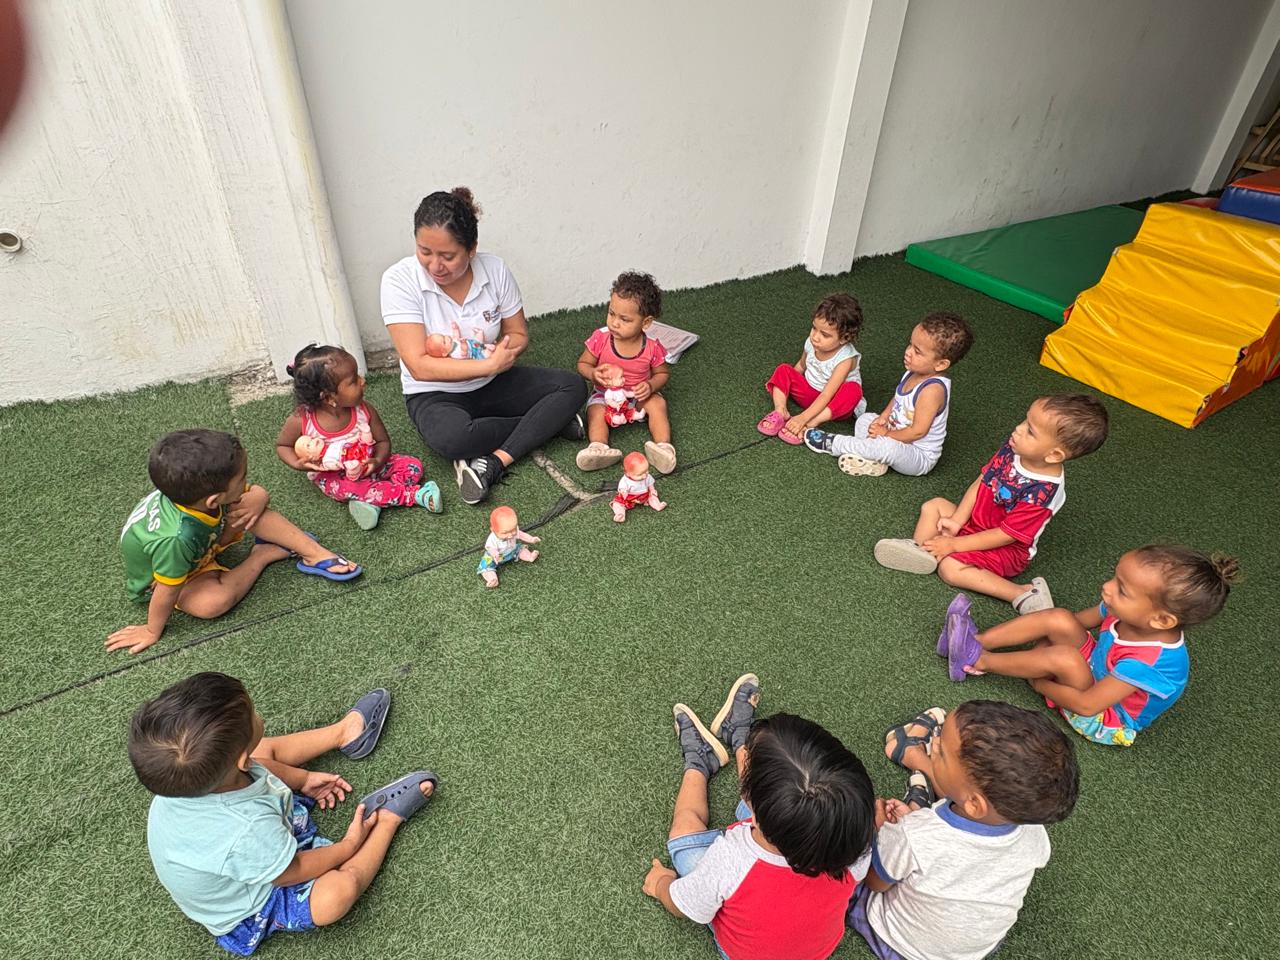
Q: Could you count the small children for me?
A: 10